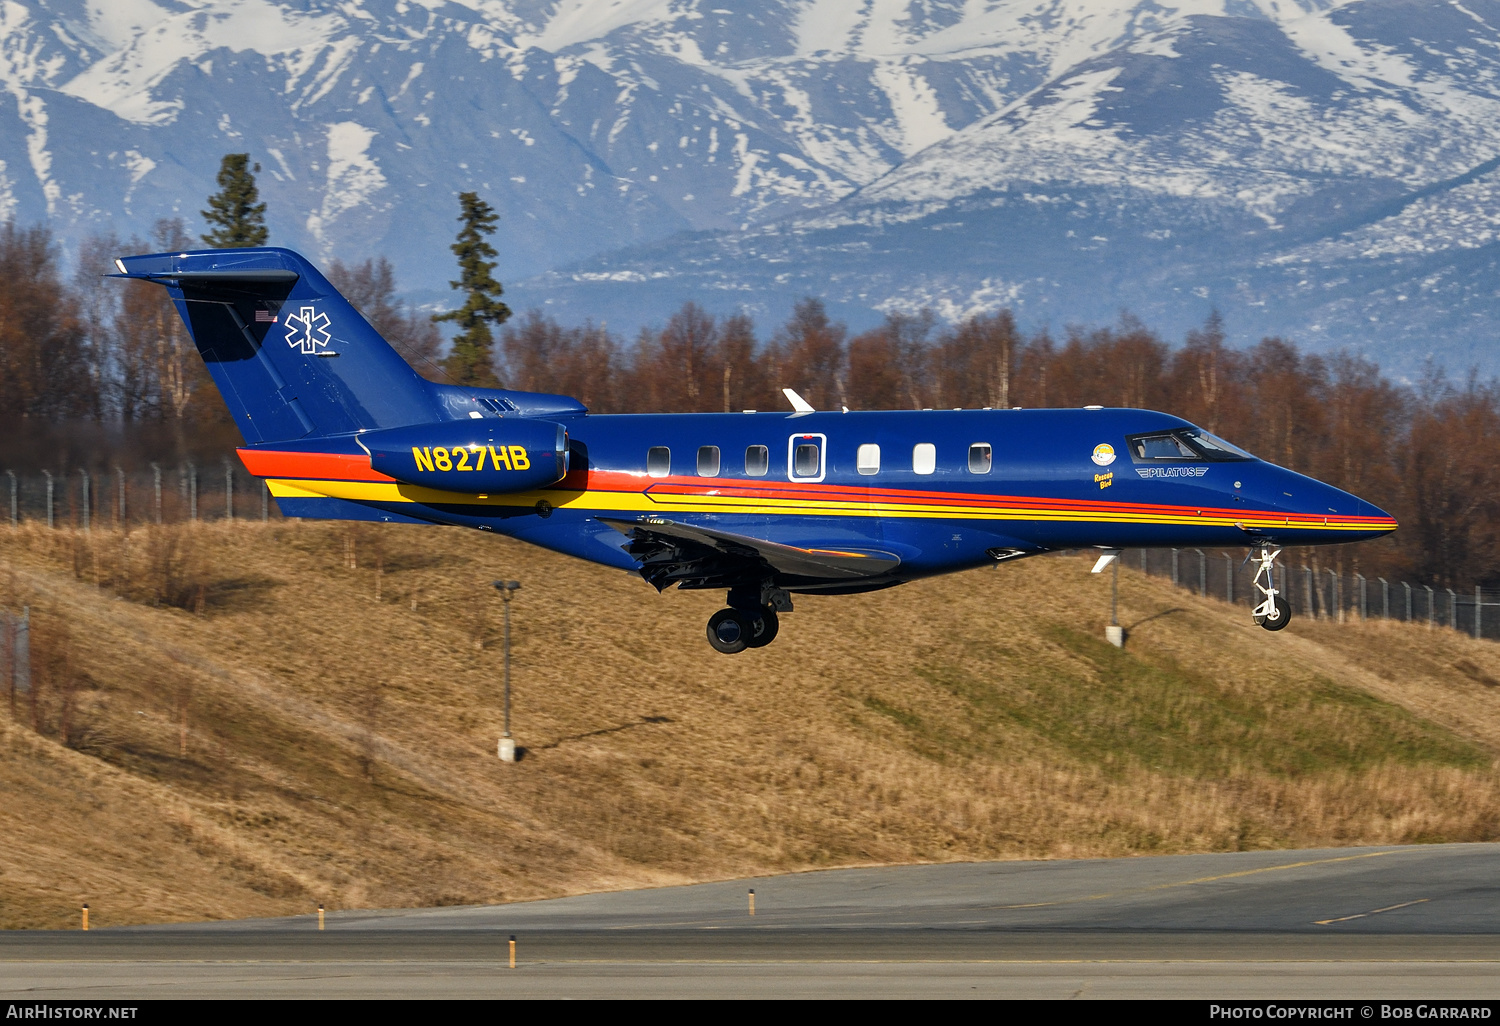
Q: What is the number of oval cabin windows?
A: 7